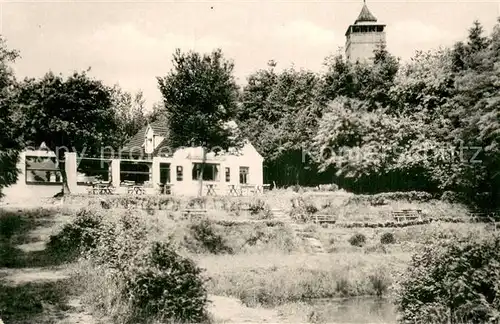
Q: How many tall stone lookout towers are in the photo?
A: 1